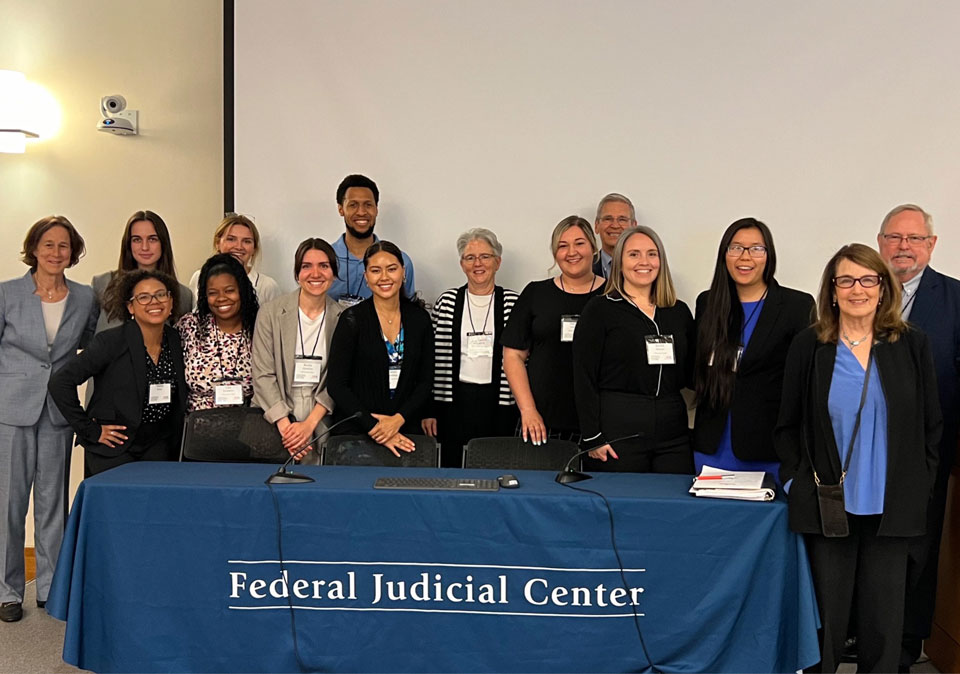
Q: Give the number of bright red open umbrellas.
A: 0